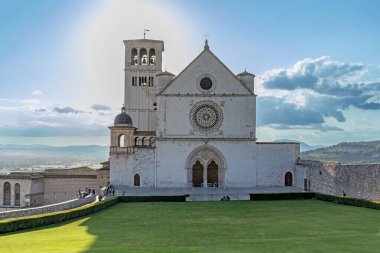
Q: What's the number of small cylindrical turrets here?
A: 2